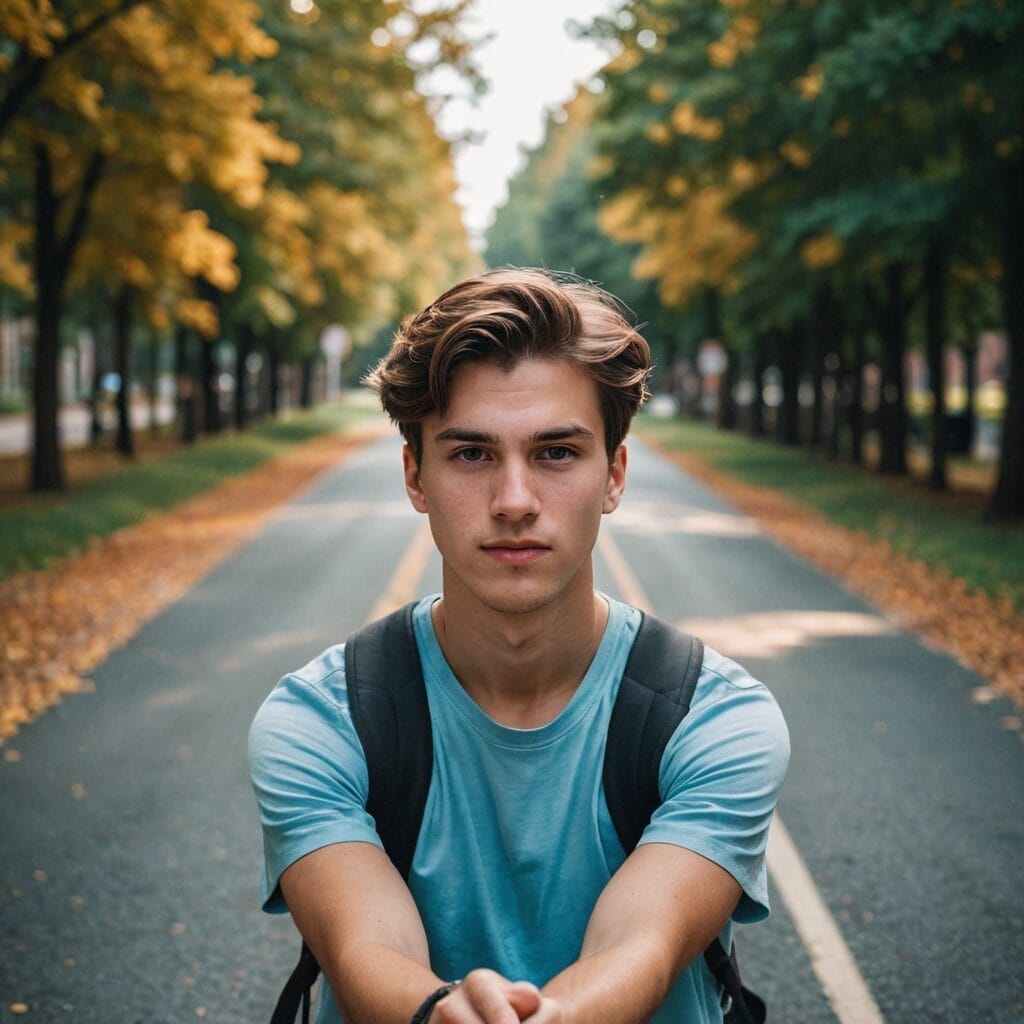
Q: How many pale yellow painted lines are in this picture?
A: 2